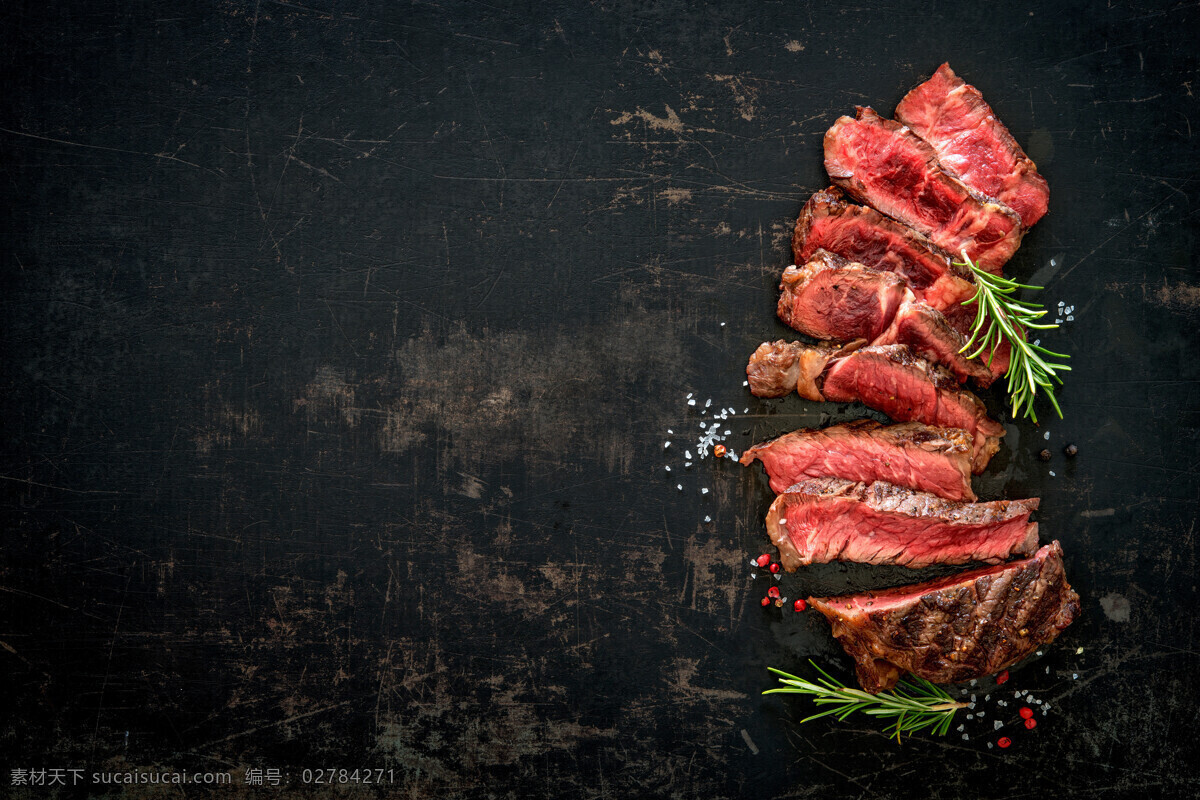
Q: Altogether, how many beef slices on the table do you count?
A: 8